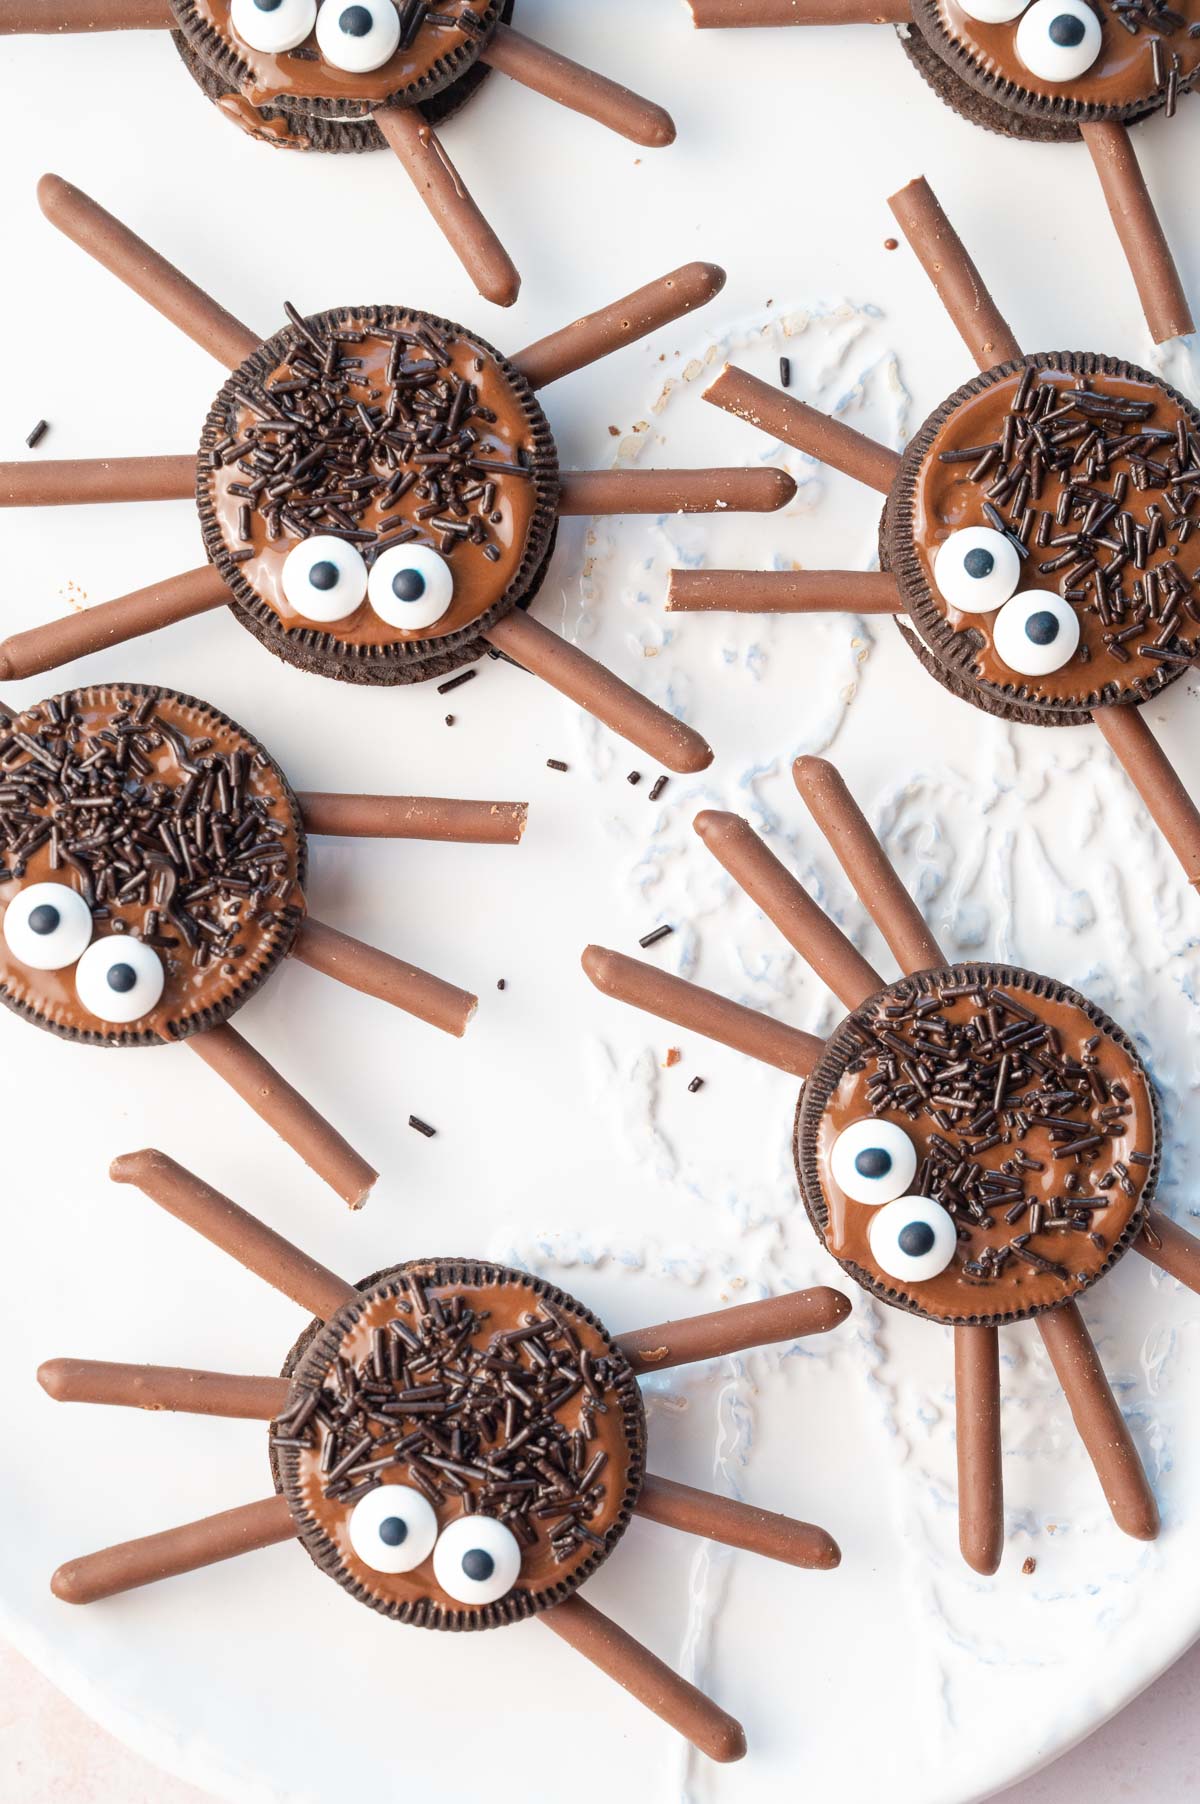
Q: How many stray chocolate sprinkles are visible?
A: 11